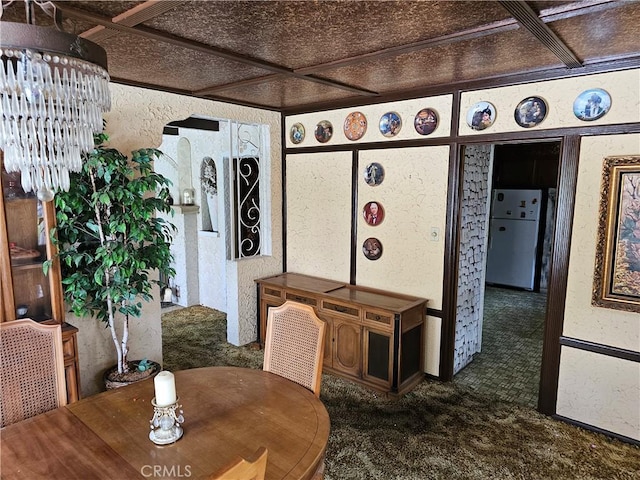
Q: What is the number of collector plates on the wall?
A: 11